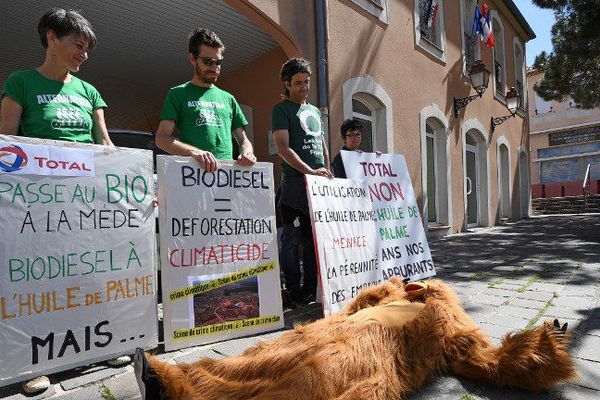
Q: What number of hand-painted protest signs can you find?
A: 4